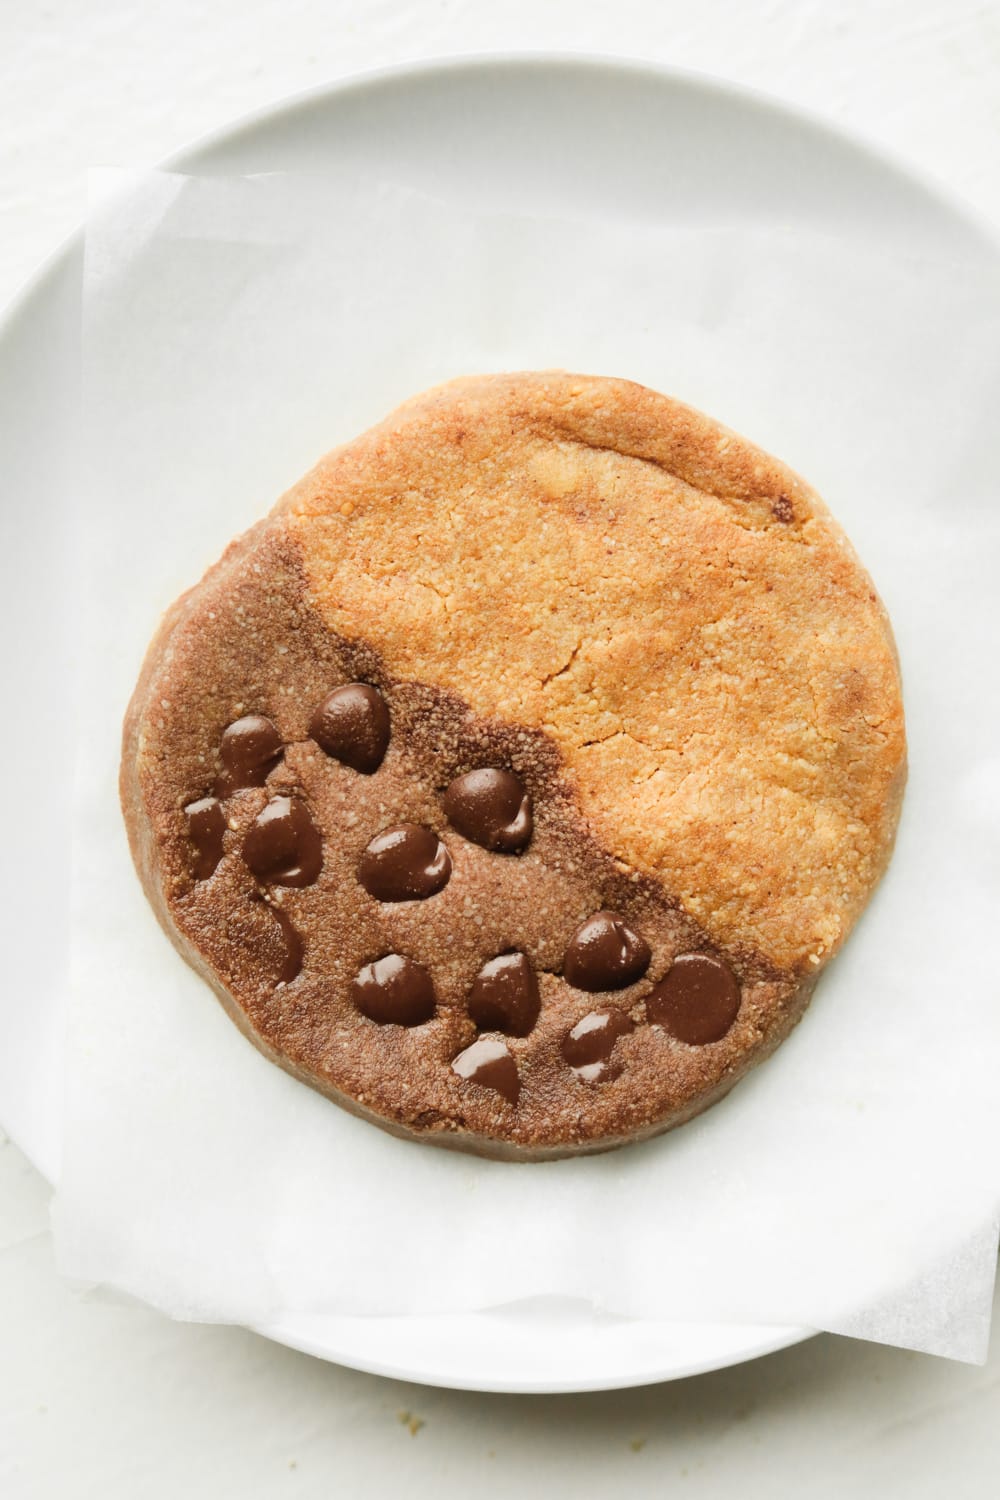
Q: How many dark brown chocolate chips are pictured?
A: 13